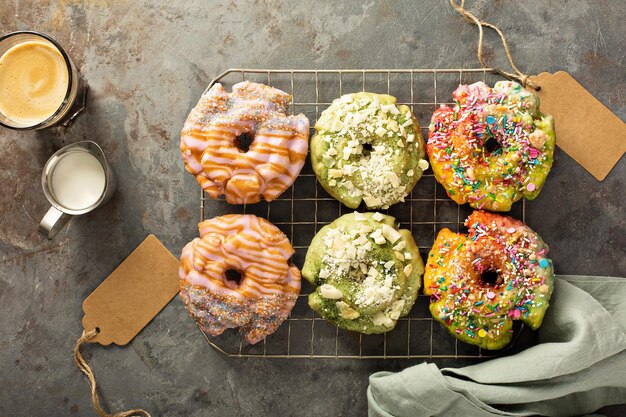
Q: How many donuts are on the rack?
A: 6